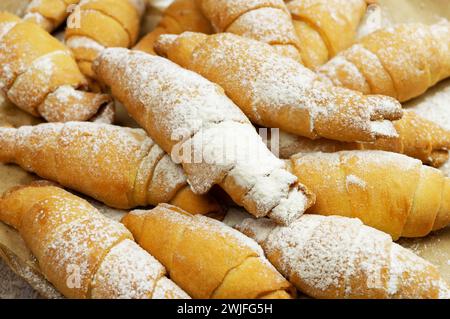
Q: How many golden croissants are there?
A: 15